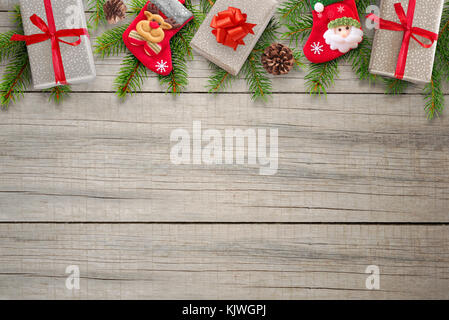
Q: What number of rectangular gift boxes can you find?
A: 3